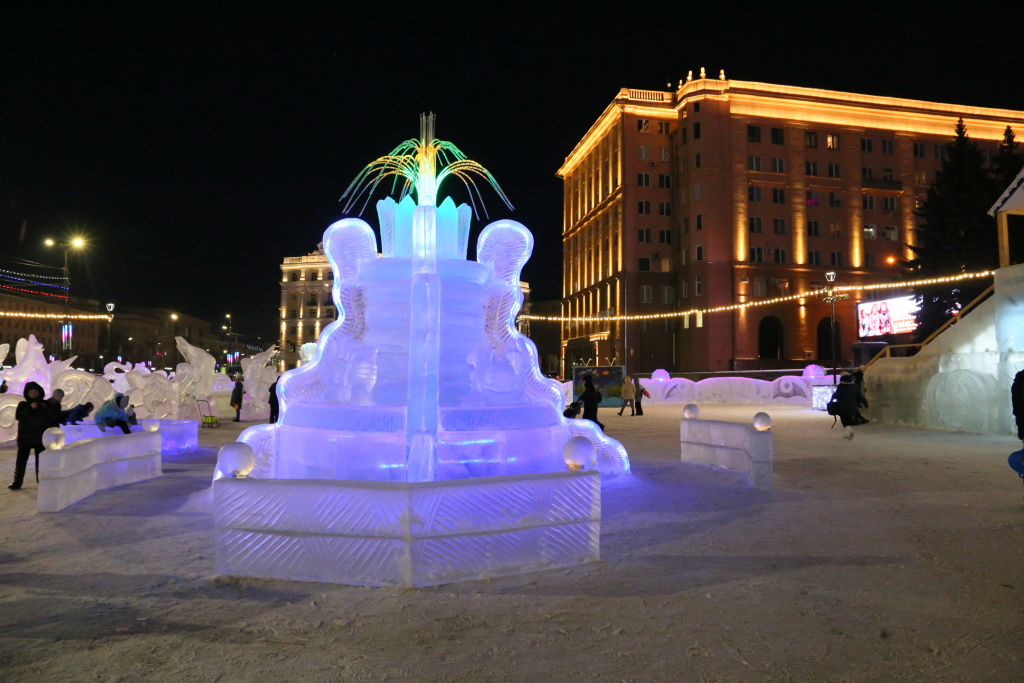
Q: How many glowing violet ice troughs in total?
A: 1